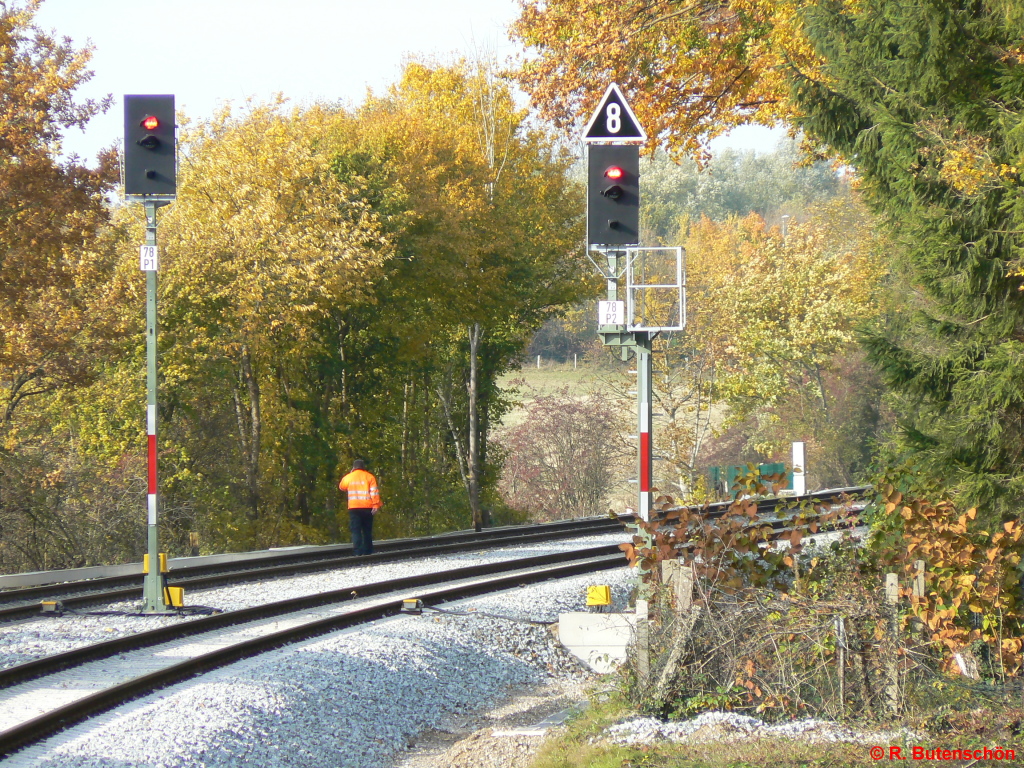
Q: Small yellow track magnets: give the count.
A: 2